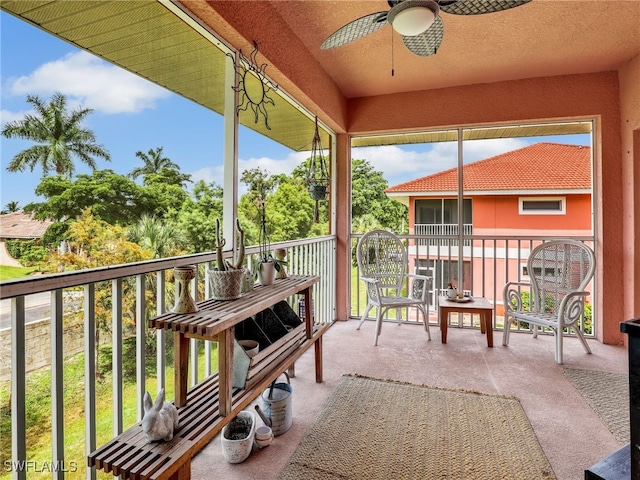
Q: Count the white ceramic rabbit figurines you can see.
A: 1